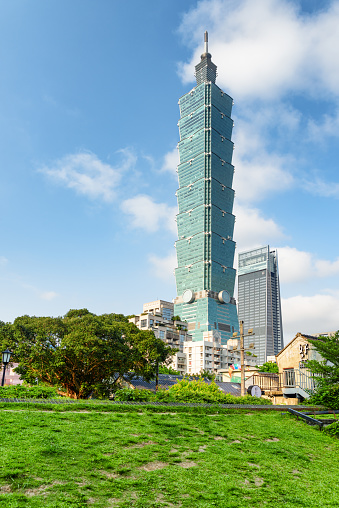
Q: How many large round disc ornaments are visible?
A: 2